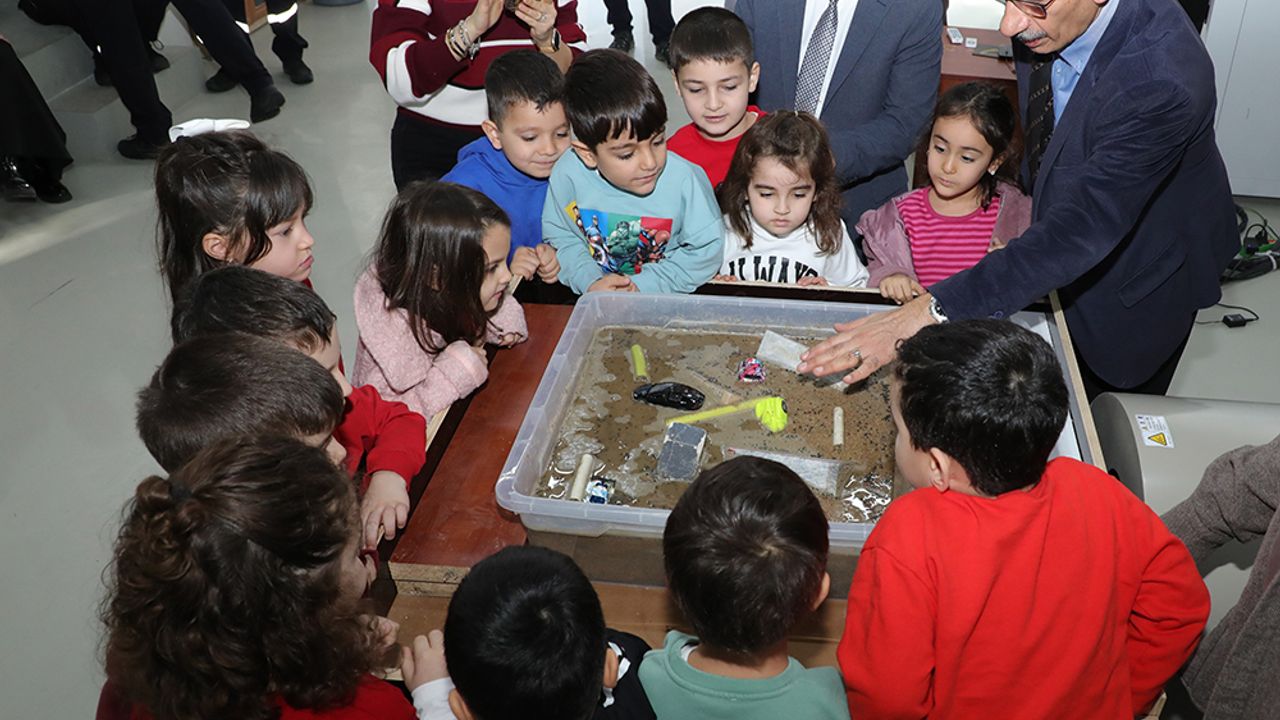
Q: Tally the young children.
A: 13